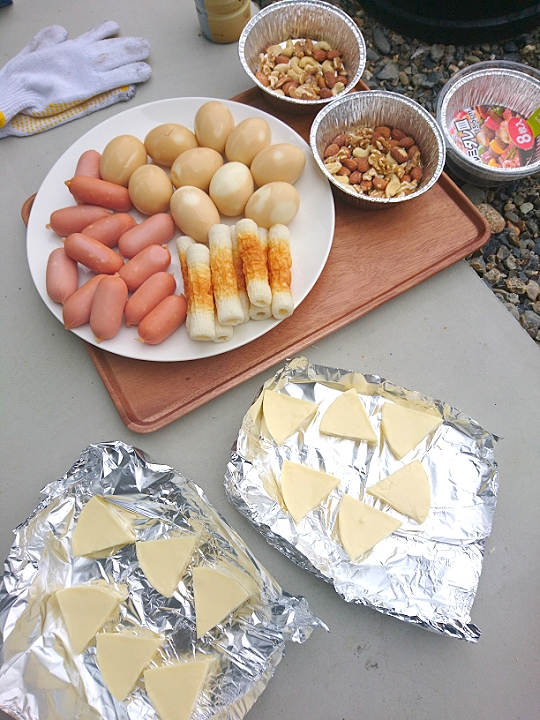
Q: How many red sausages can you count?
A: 12